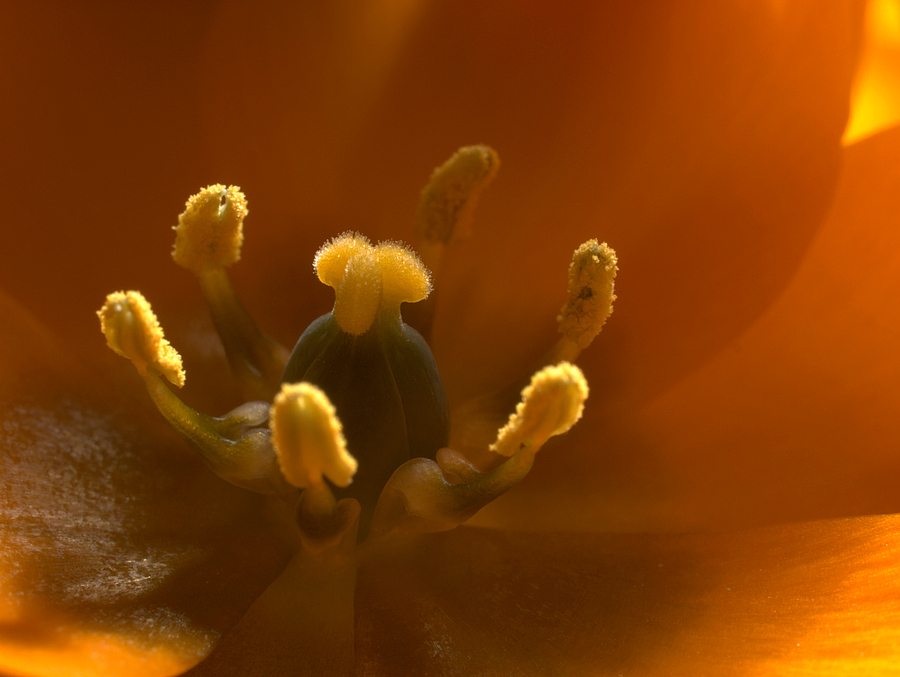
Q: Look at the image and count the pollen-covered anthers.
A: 6